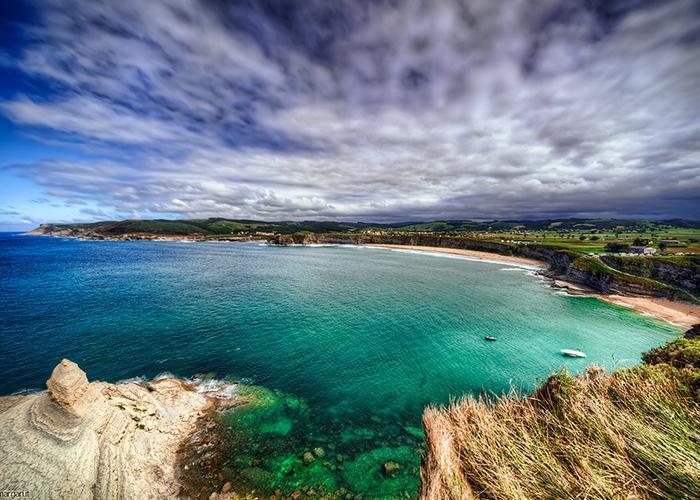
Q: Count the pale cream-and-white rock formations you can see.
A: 1